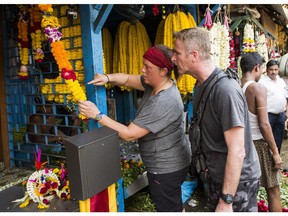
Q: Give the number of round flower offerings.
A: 1